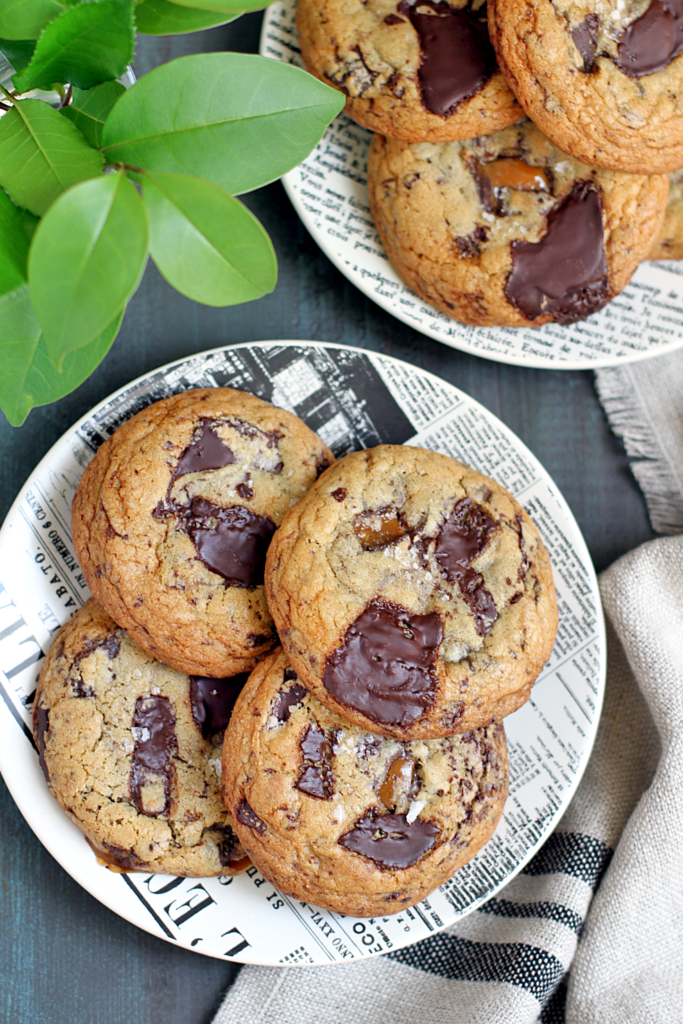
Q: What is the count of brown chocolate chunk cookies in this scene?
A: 8